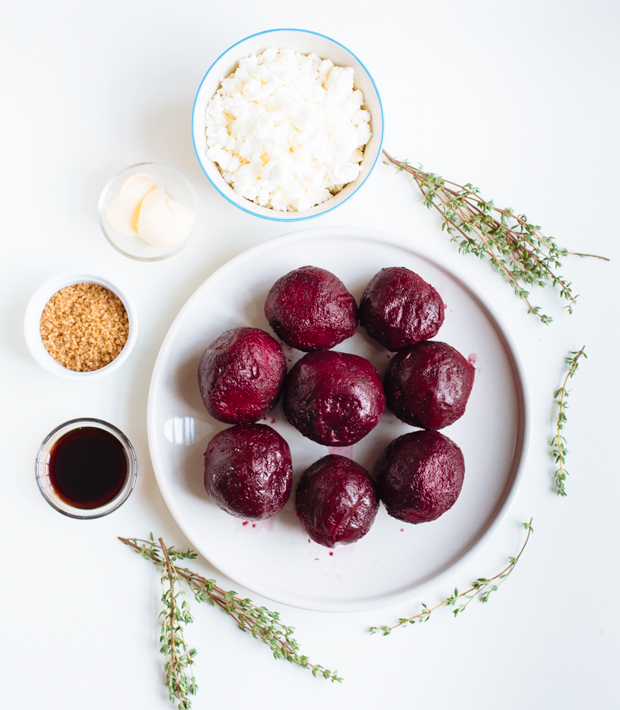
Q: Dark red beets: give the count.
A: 8